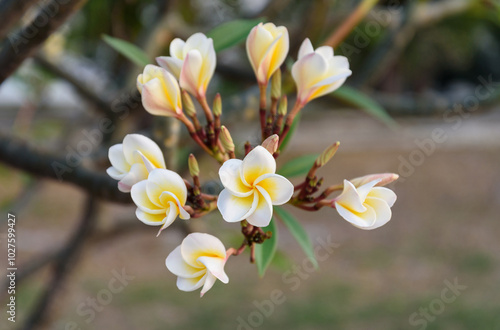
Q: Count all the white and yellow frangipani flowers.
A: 9